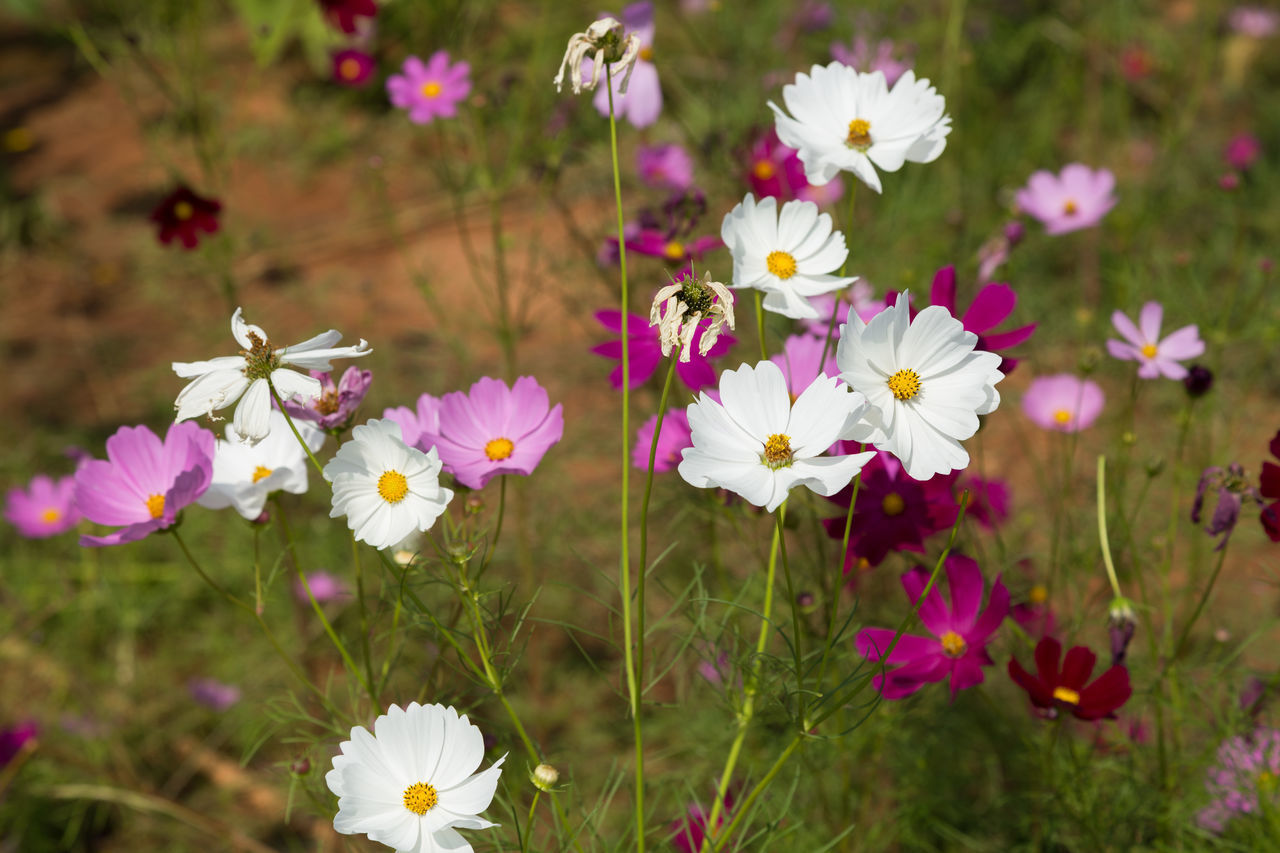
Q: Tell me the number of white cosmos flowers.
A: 8